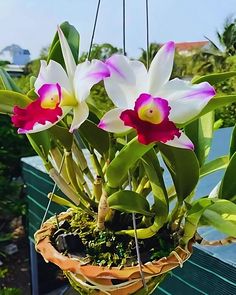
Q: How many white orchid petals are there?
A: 10